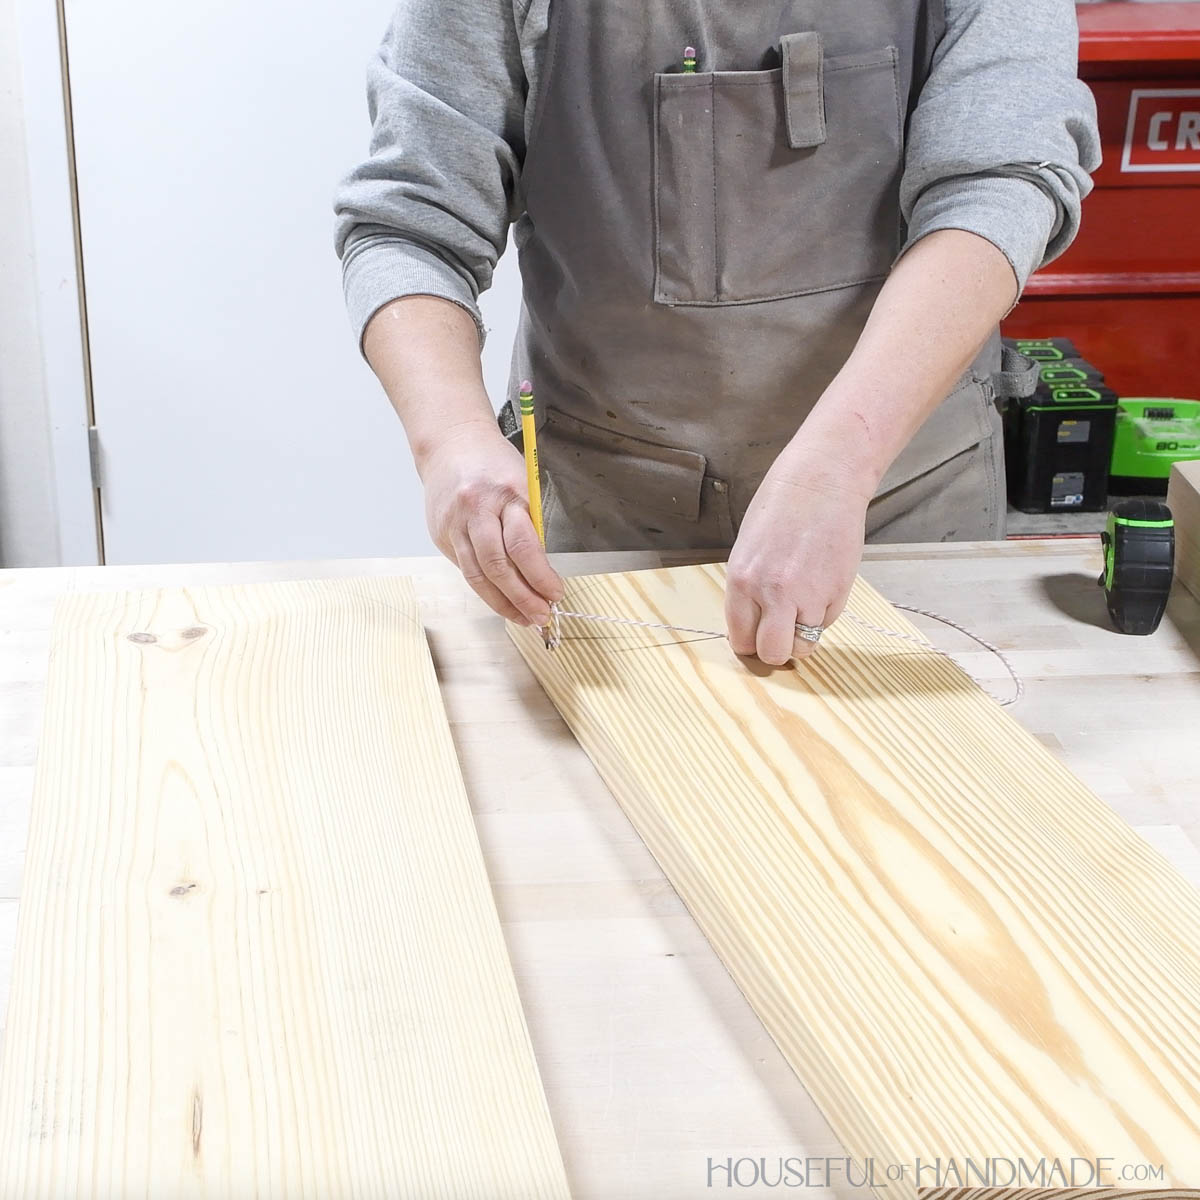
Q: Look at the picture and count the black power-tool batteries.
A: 3